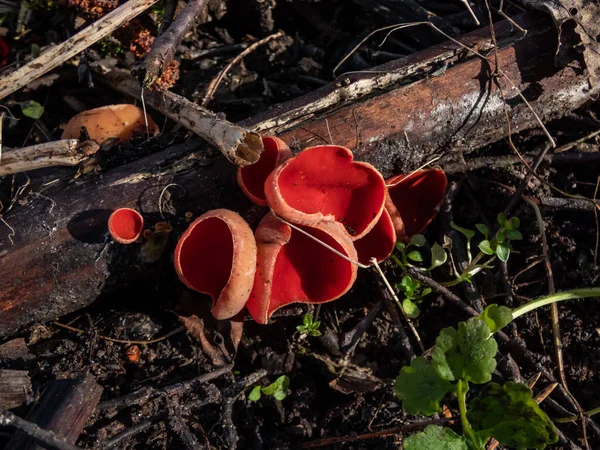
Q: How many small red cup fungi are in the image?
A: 1